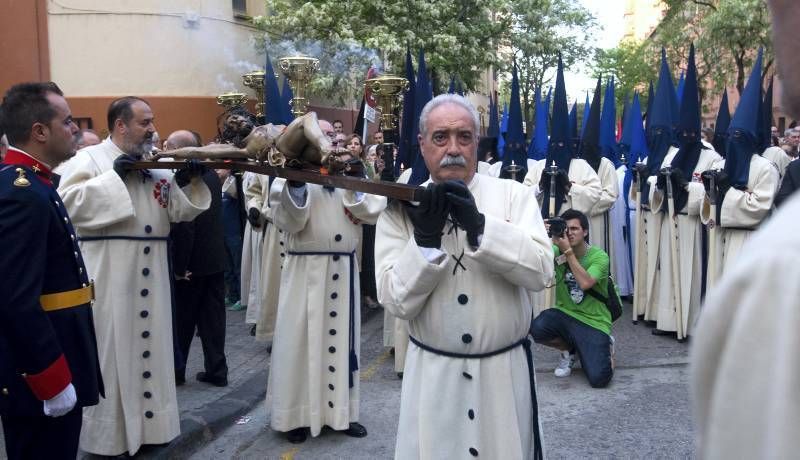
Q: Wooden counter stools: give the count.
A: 0